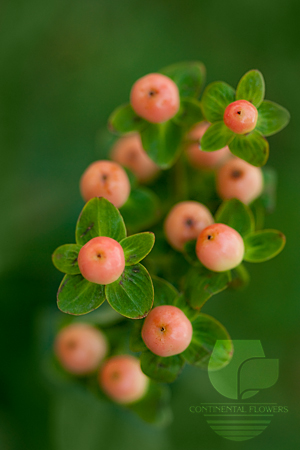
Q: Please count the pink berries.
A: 12